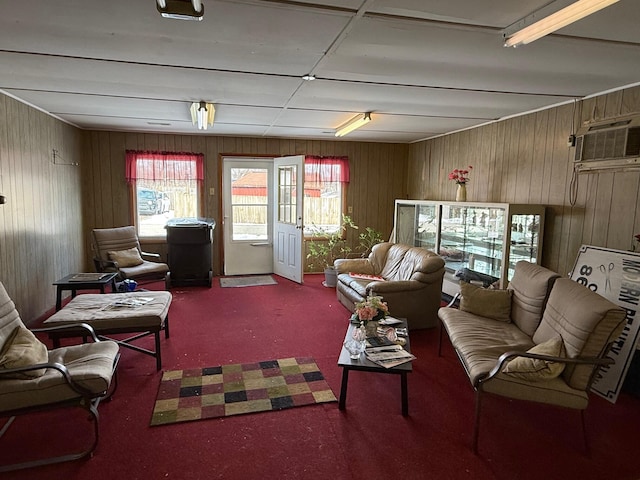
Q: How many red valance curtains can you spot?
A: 2